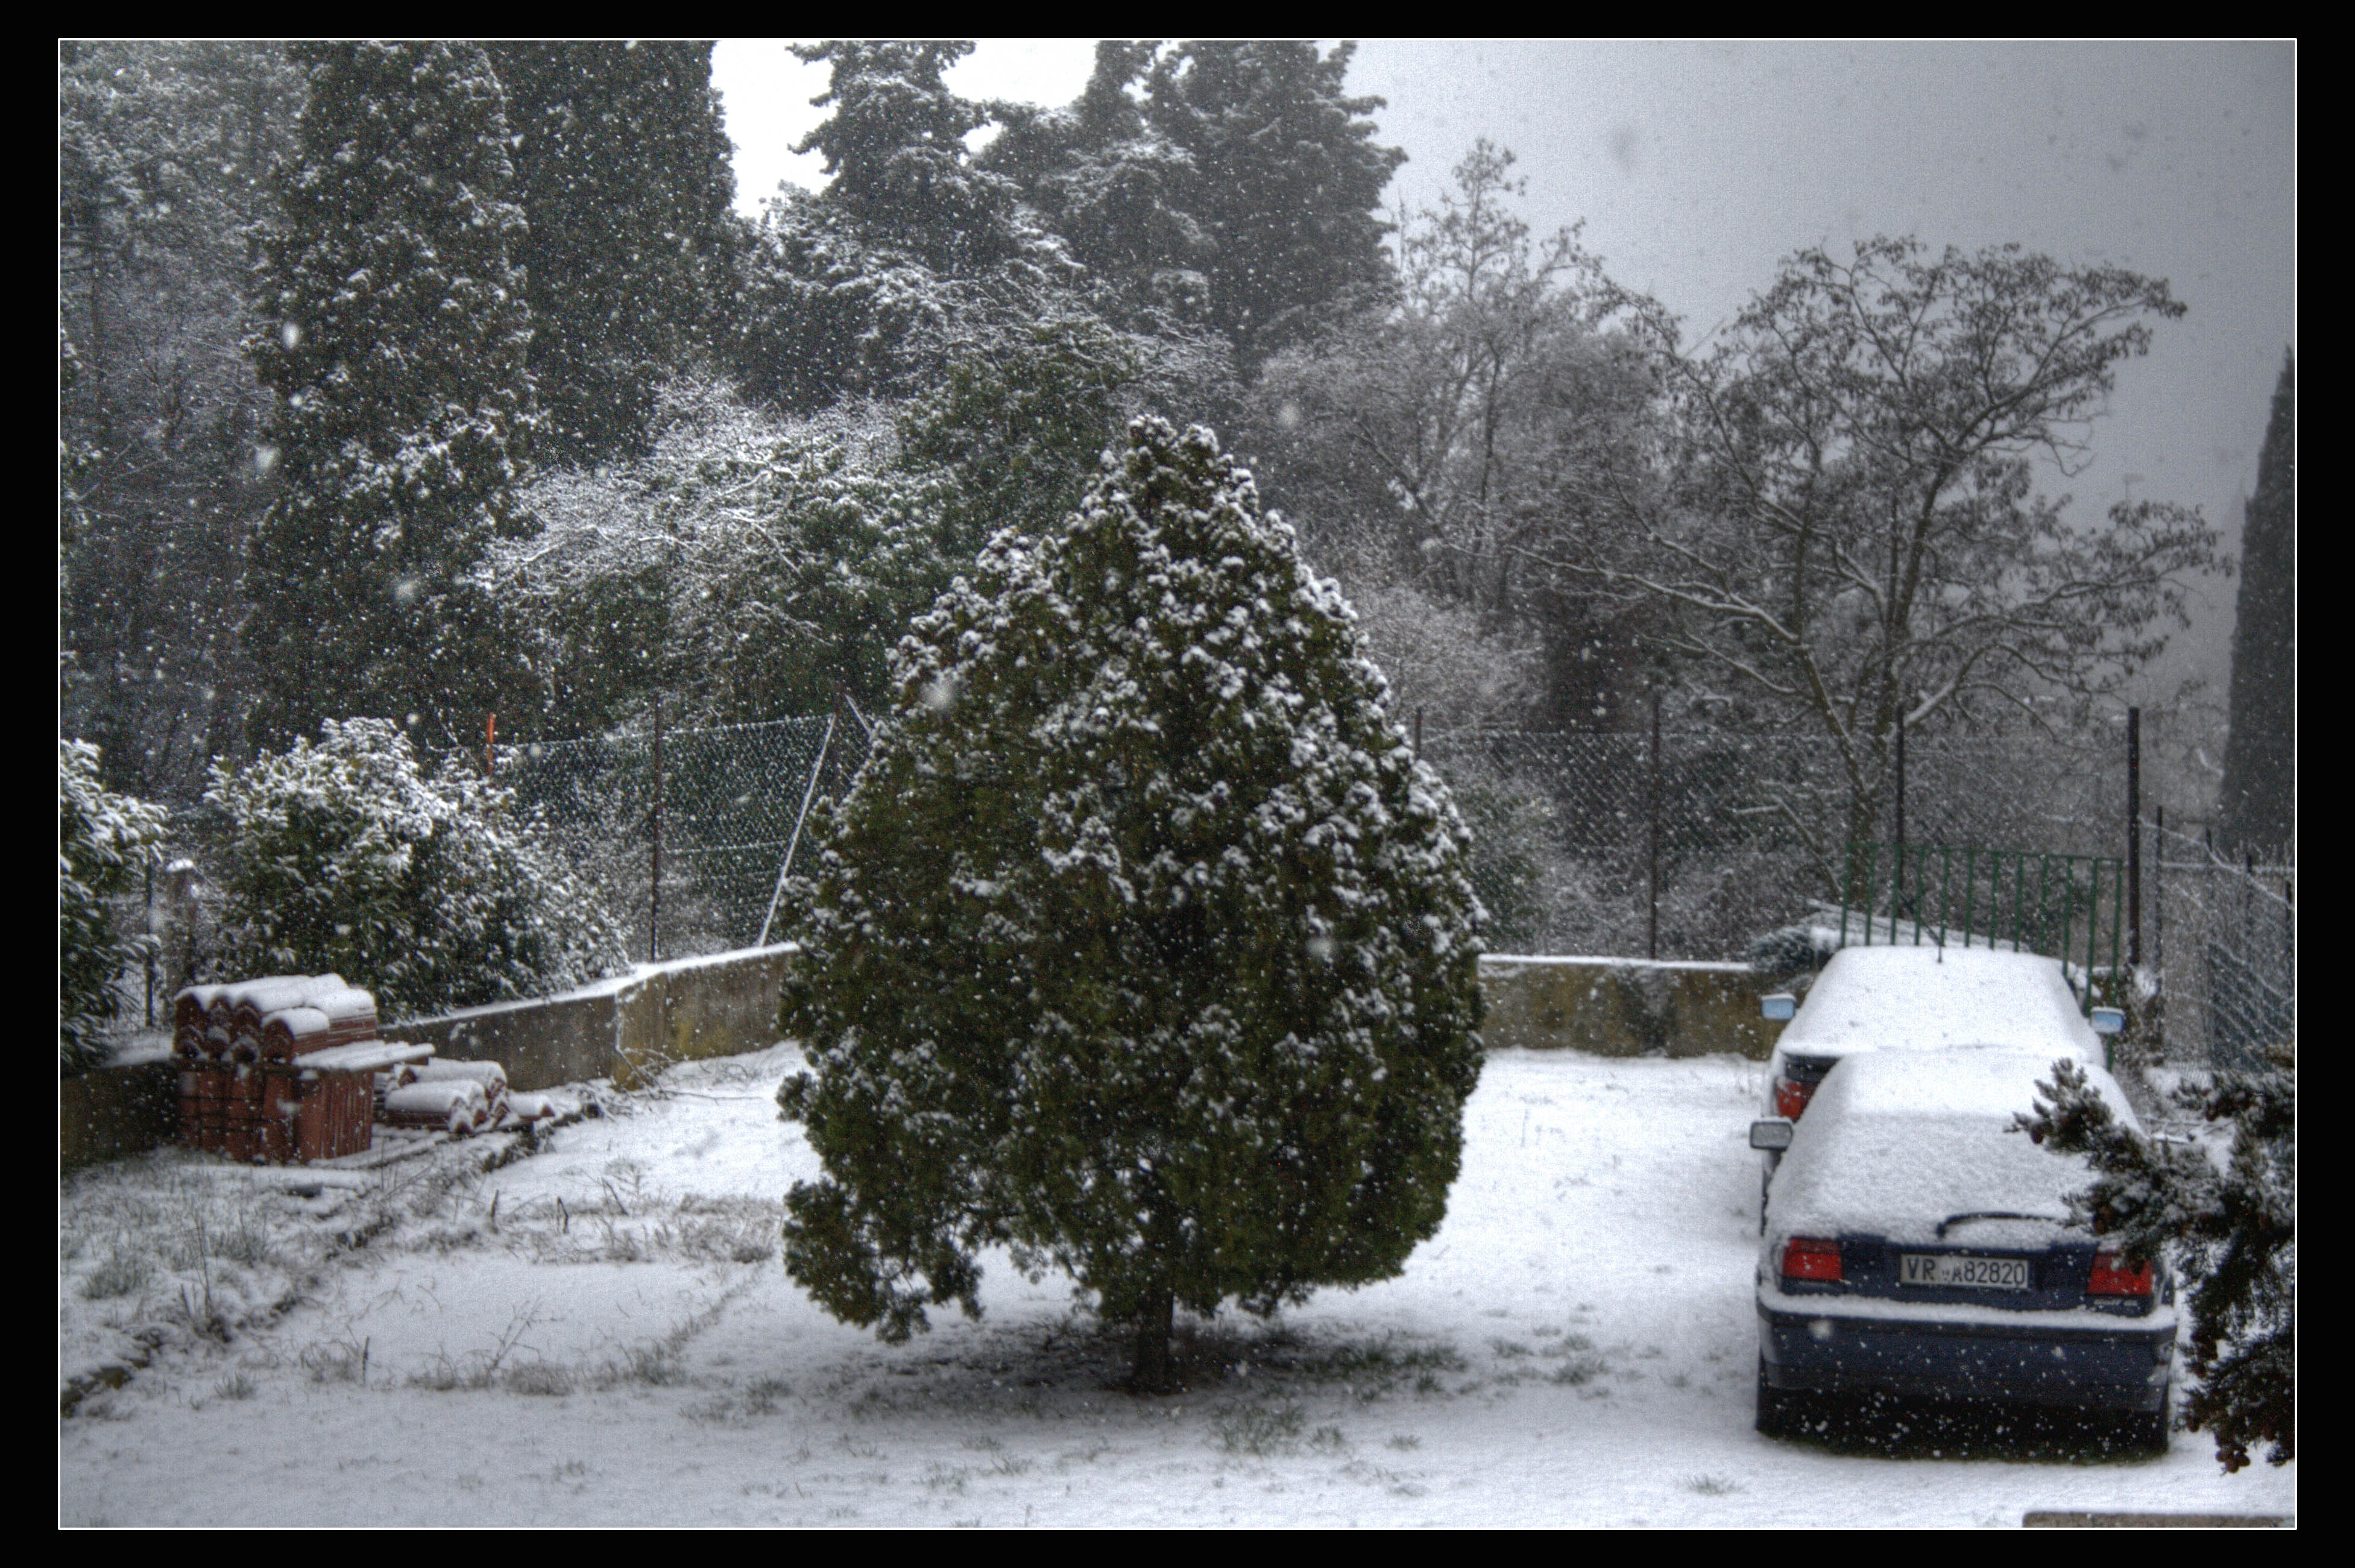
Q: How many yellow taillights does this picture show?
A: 0